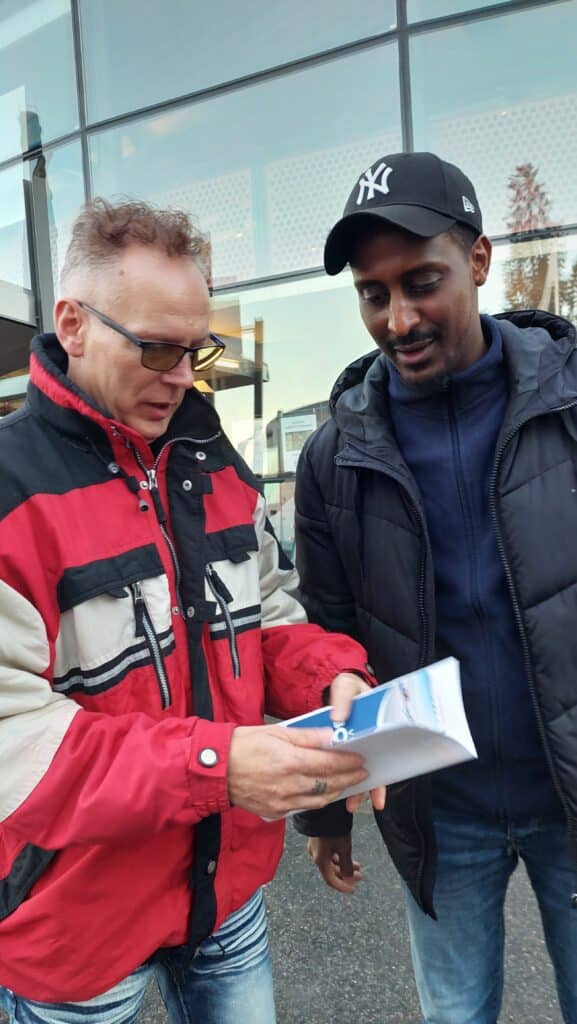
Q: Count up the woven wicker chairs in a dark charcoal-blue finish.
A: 0